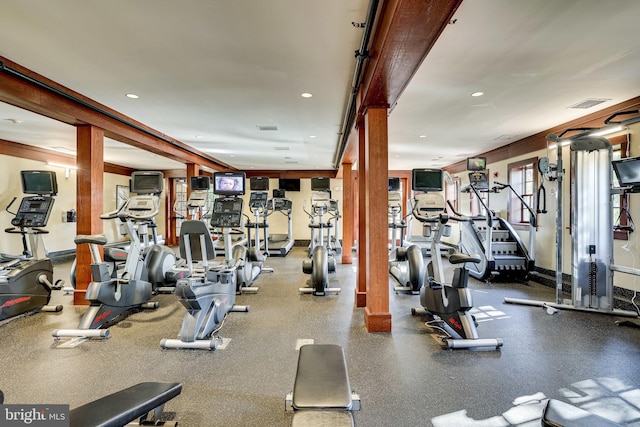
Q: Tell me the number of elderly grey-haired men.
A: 0